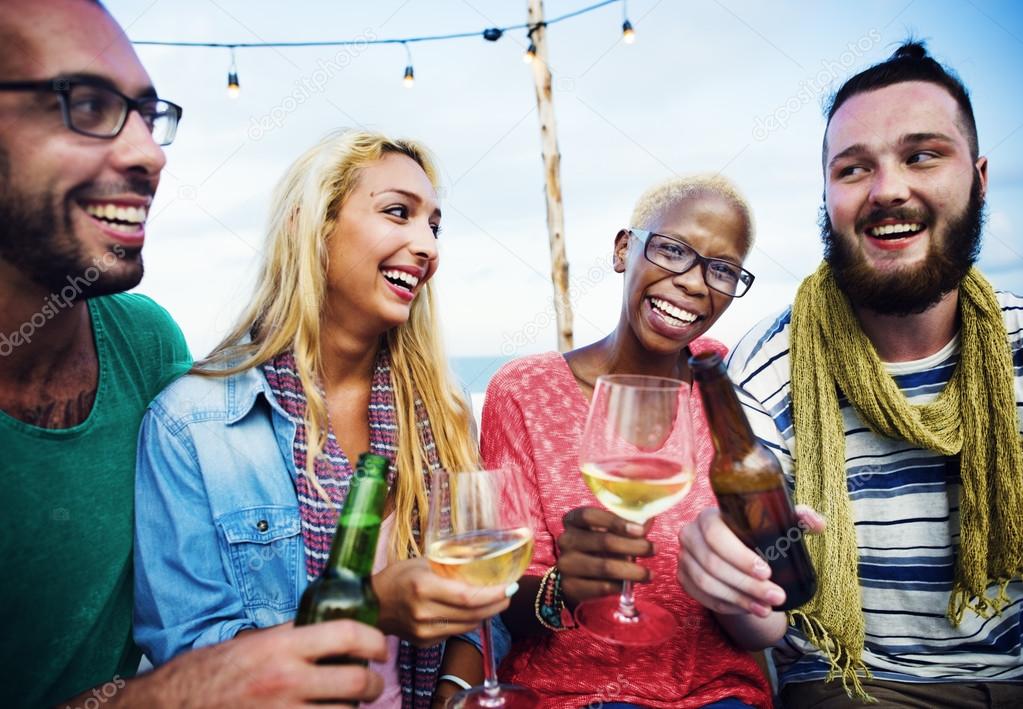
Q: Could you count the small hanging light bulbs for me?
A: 4